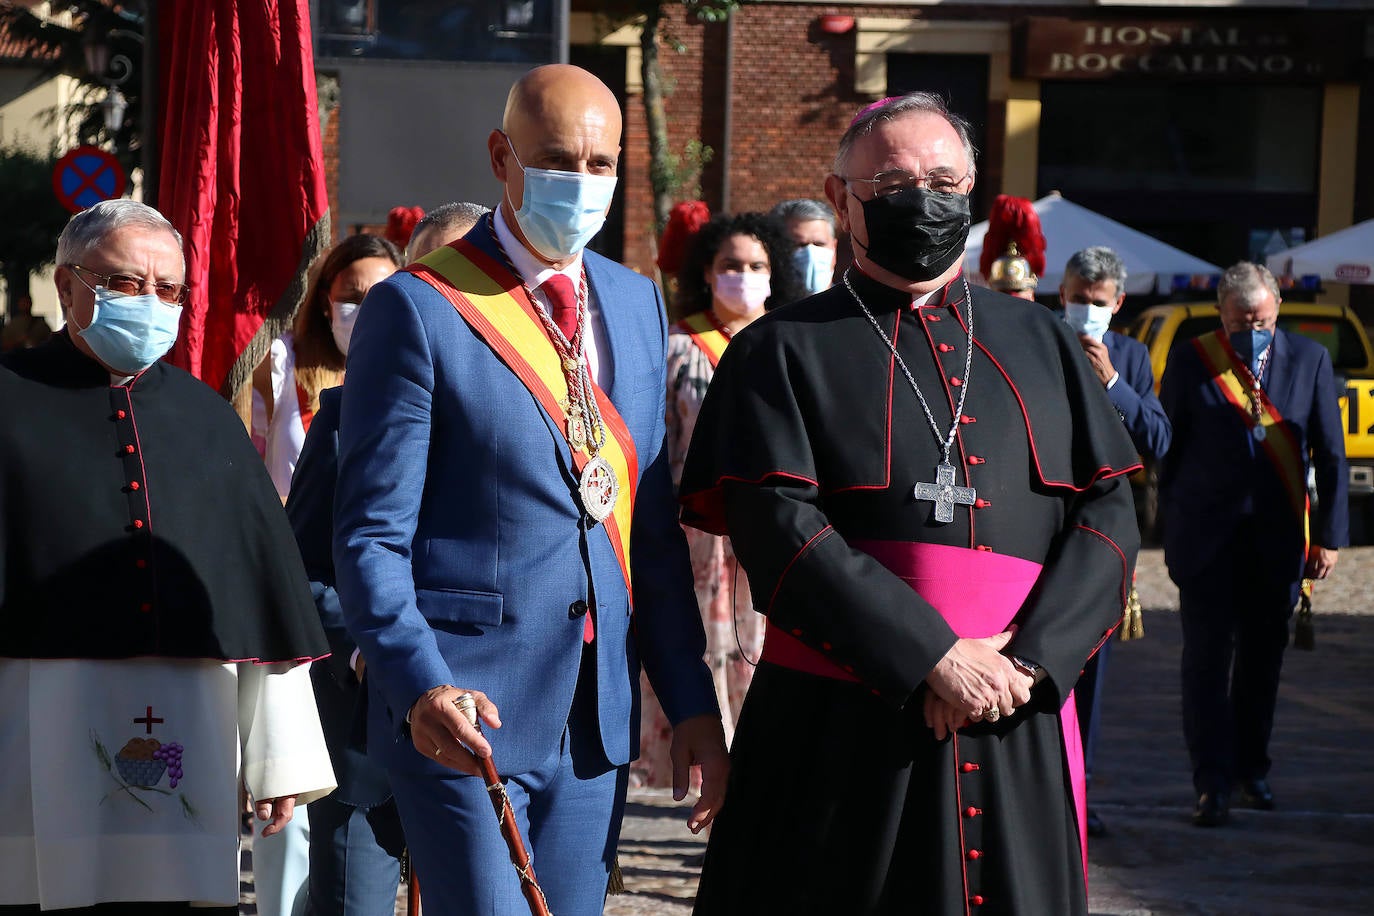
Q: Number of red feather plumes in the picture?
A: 3